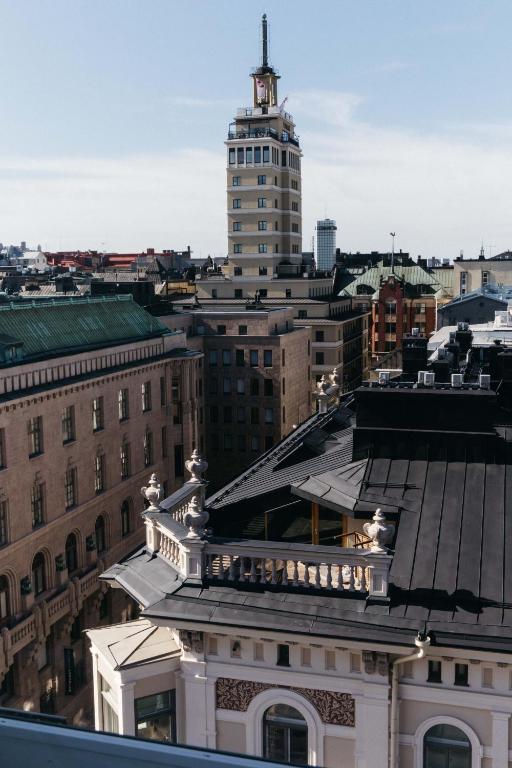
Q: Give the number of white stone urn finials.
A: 6